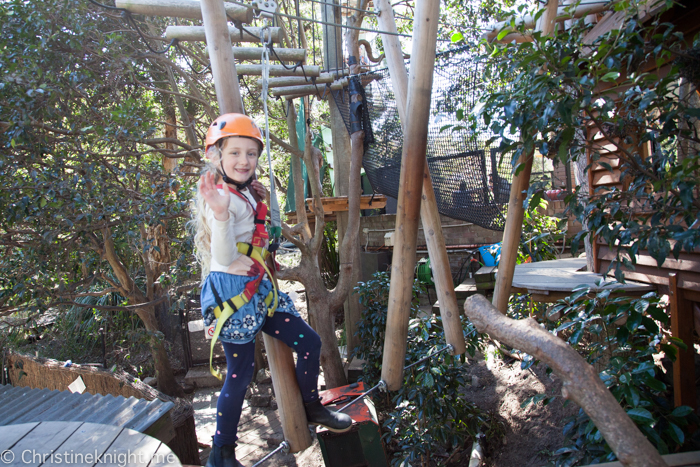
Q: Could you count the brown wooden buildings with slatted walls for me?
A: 1